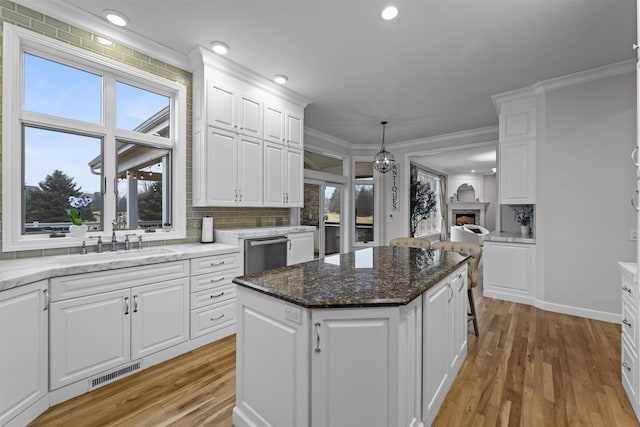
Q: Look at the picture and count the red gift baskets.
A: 0